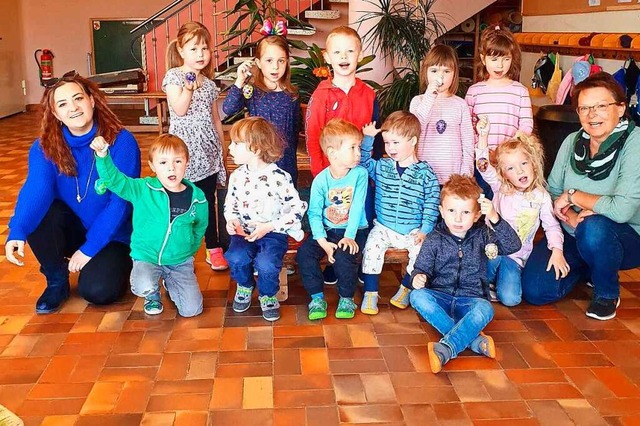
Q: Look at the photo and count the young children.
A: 11